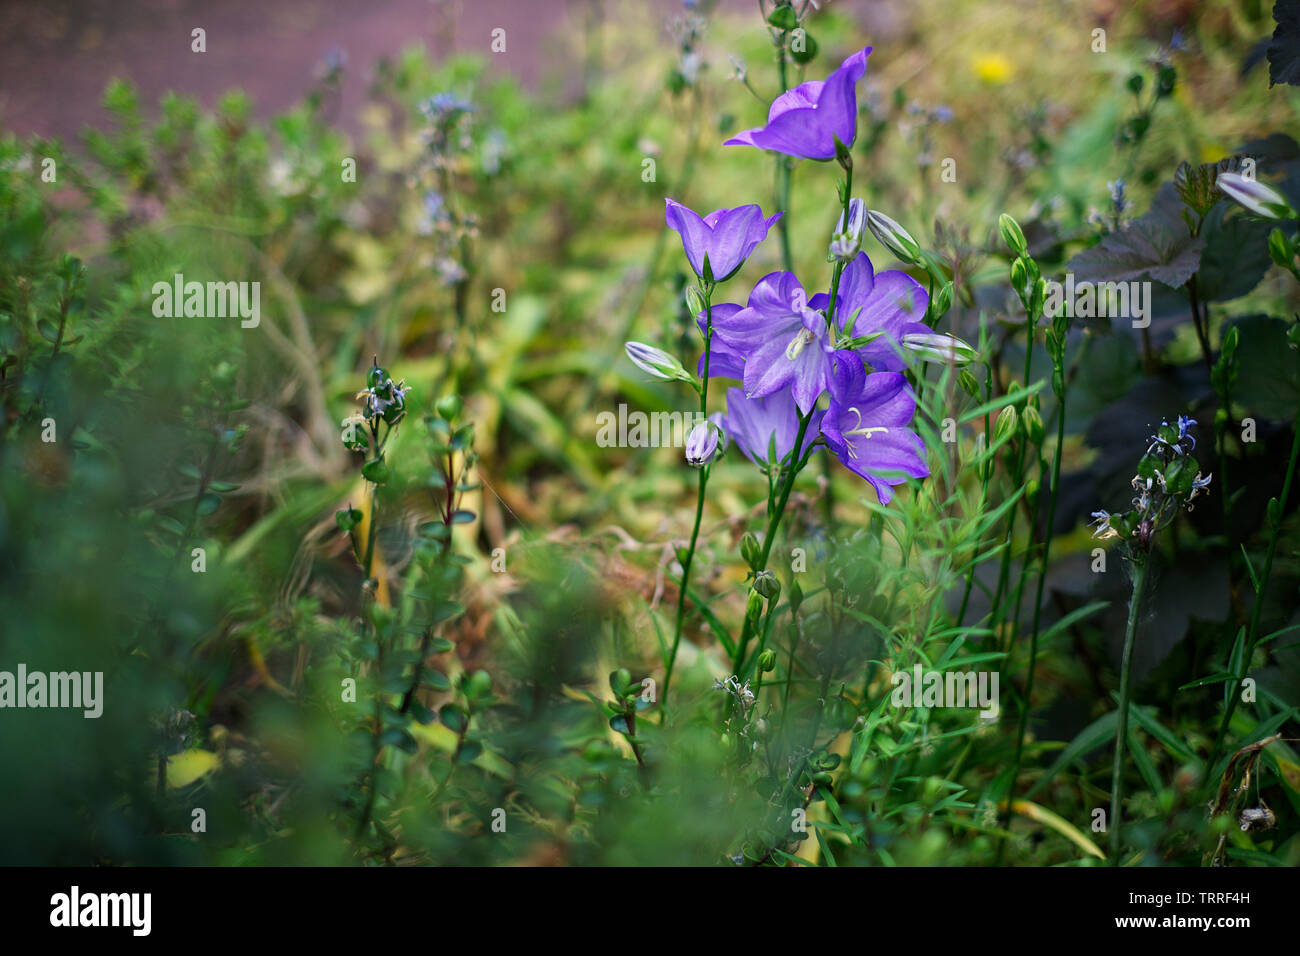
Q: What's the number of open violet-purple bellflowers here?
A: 7